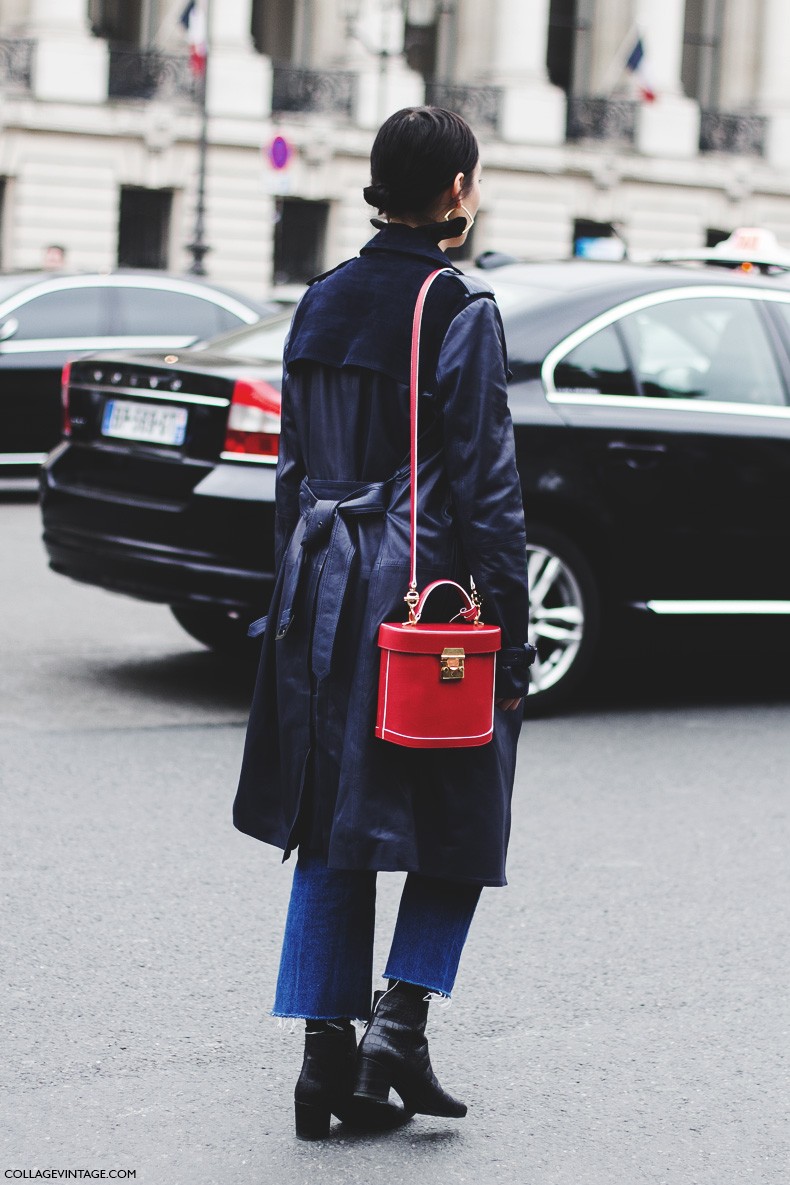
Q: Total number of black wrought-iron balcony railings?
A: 6